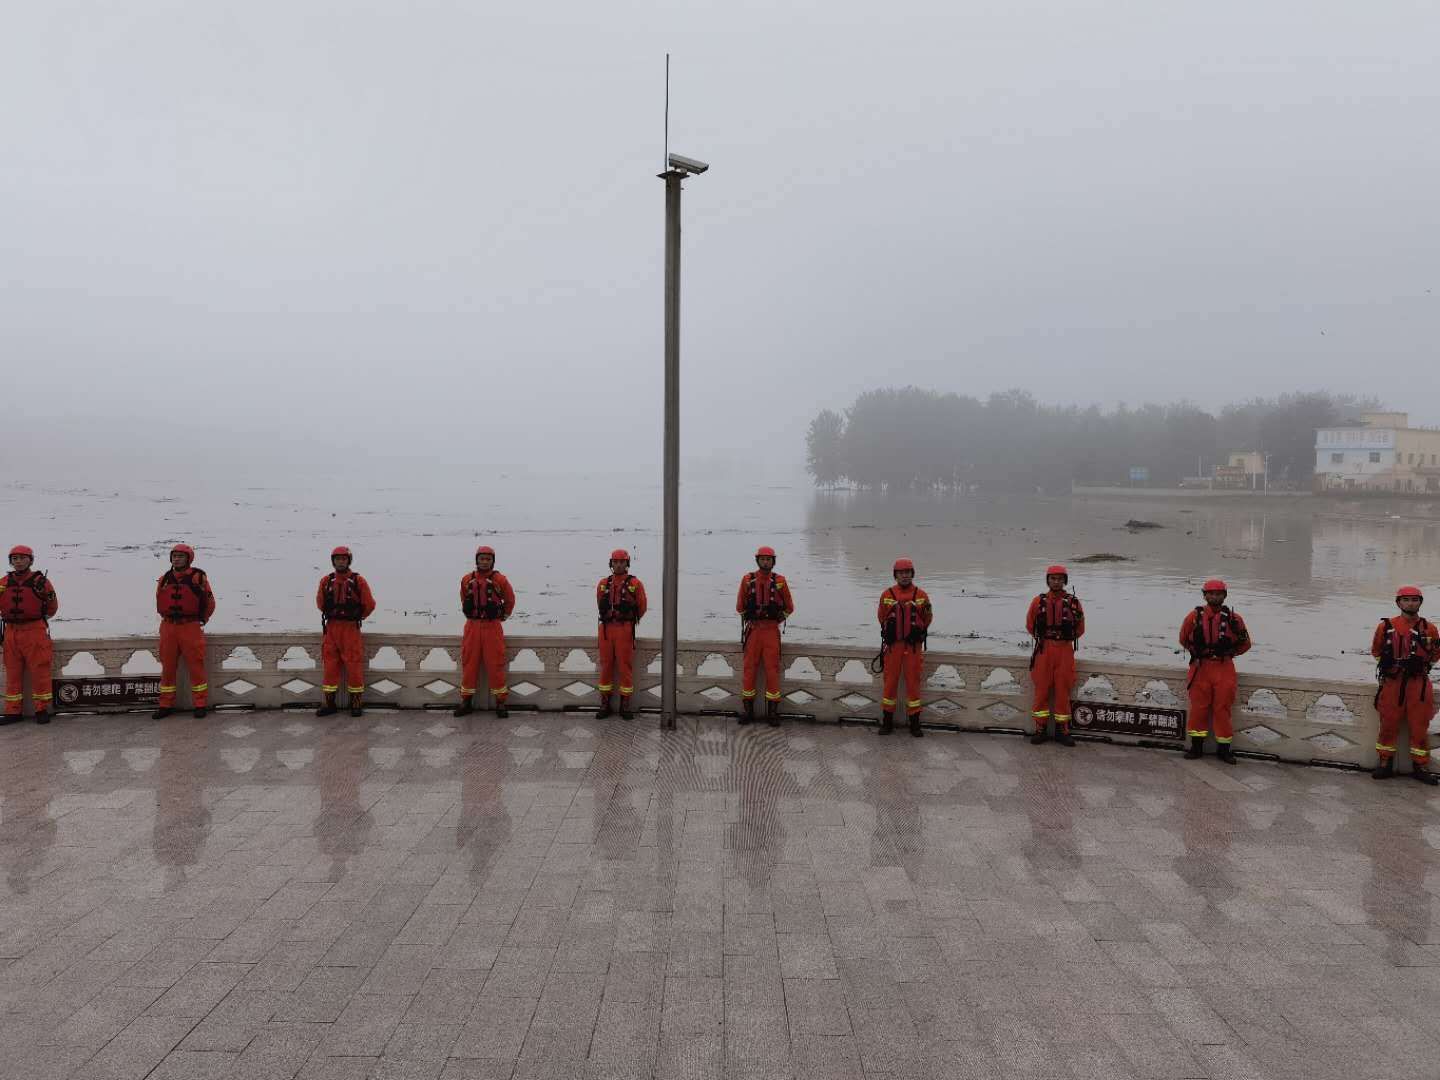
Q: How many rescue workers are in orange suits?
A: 10